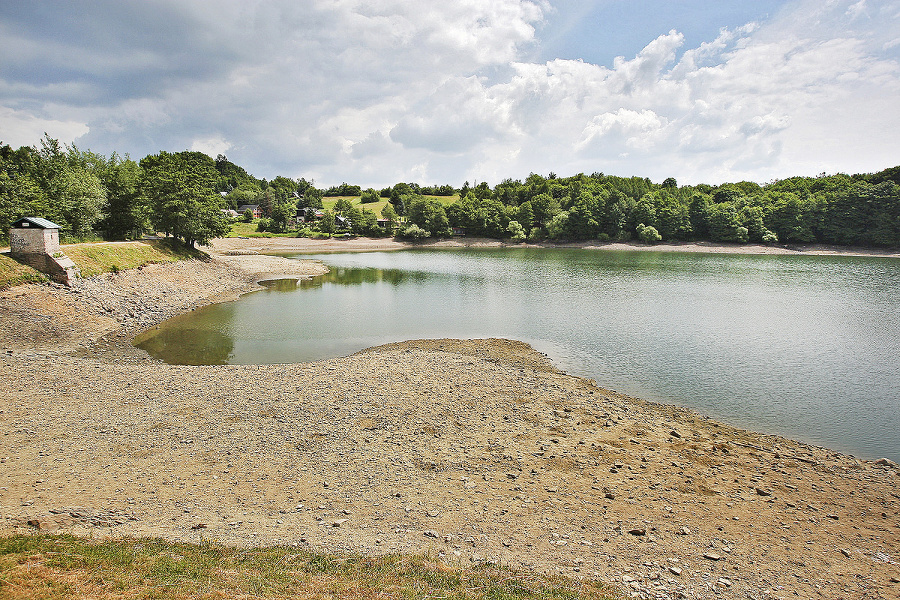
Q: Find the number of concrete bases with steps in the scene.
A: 1